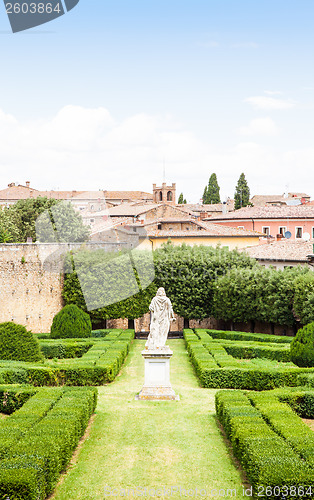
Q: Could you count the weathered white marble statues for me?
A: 1